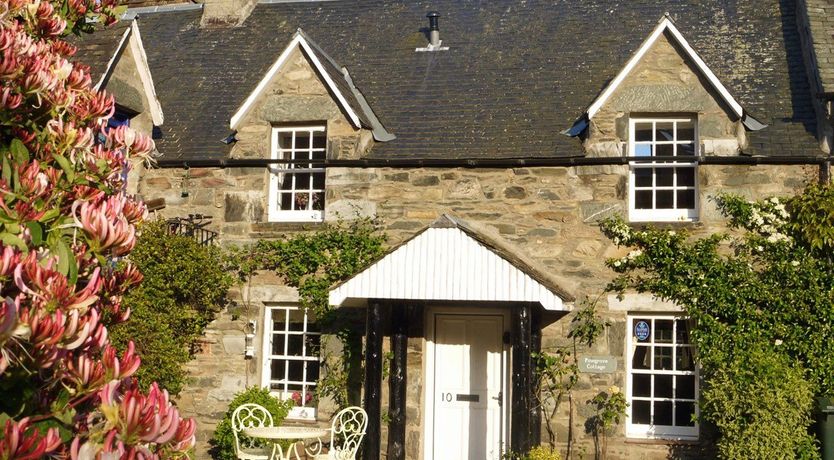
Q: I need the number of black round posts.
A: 4